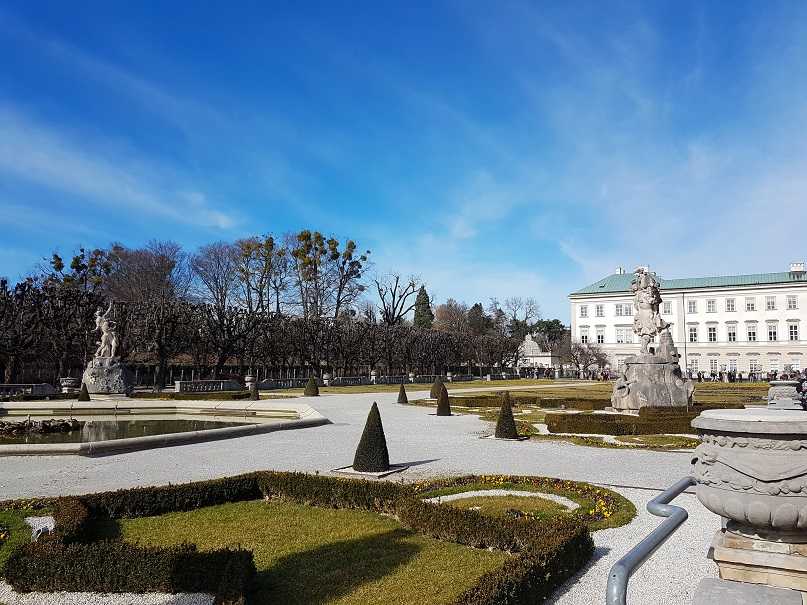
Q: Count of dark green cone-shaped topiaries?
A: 8